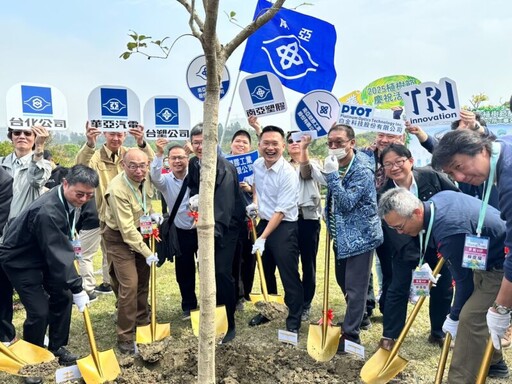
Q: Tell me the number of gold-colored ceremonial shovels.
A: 9